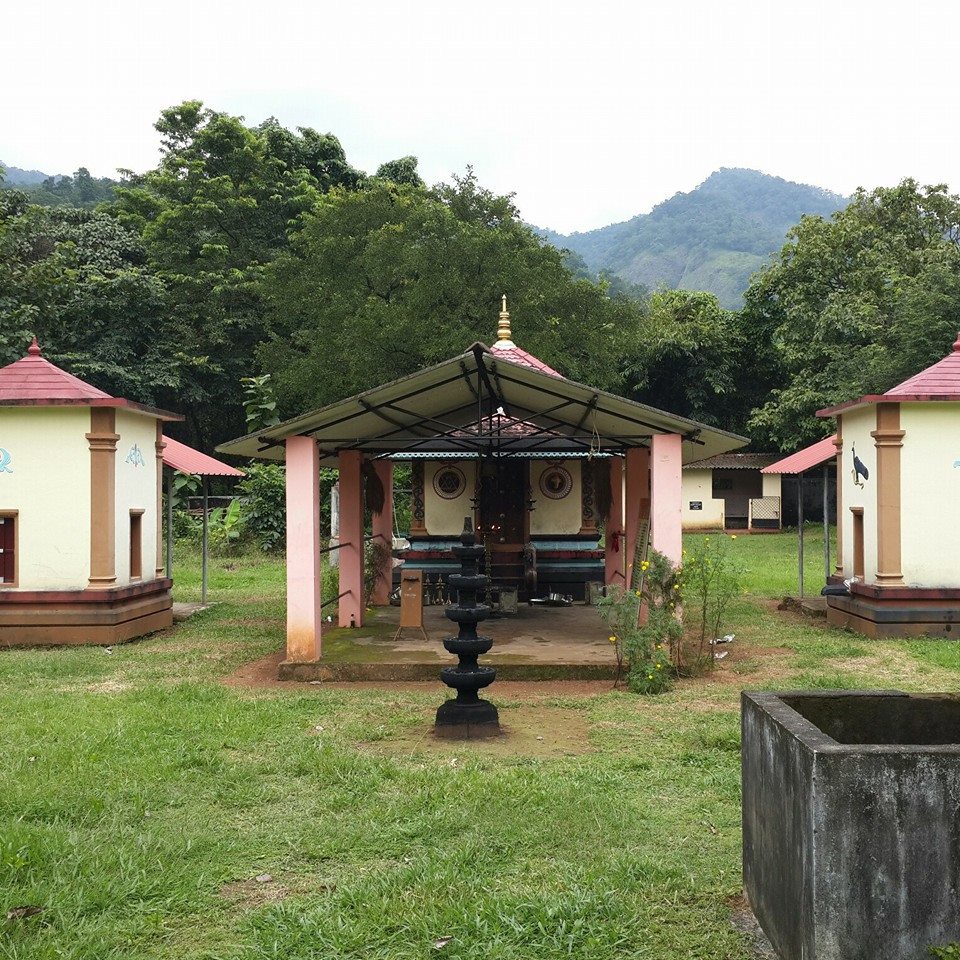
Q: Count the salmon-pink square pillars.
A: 6